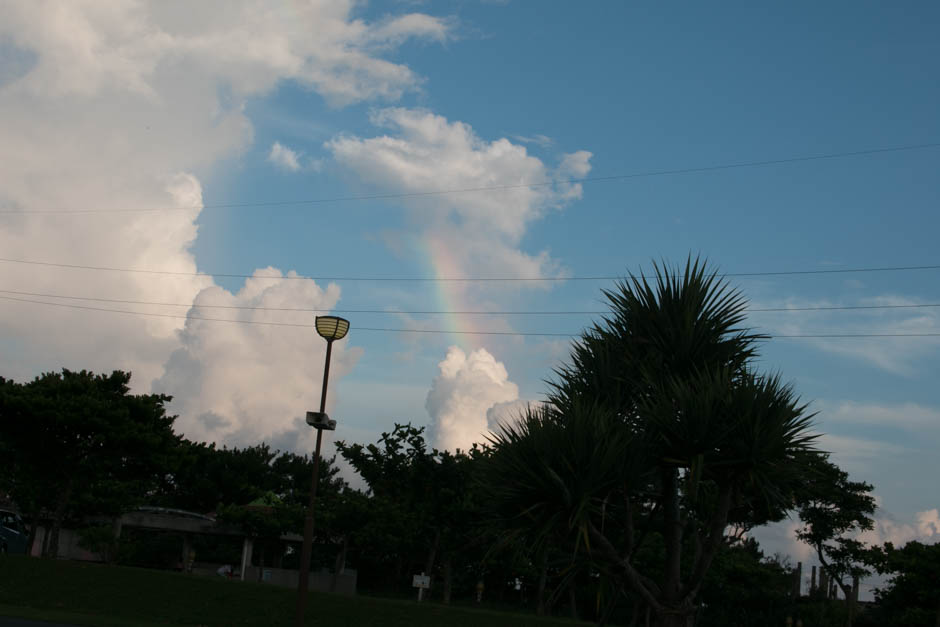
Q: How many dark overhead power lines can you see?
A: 4